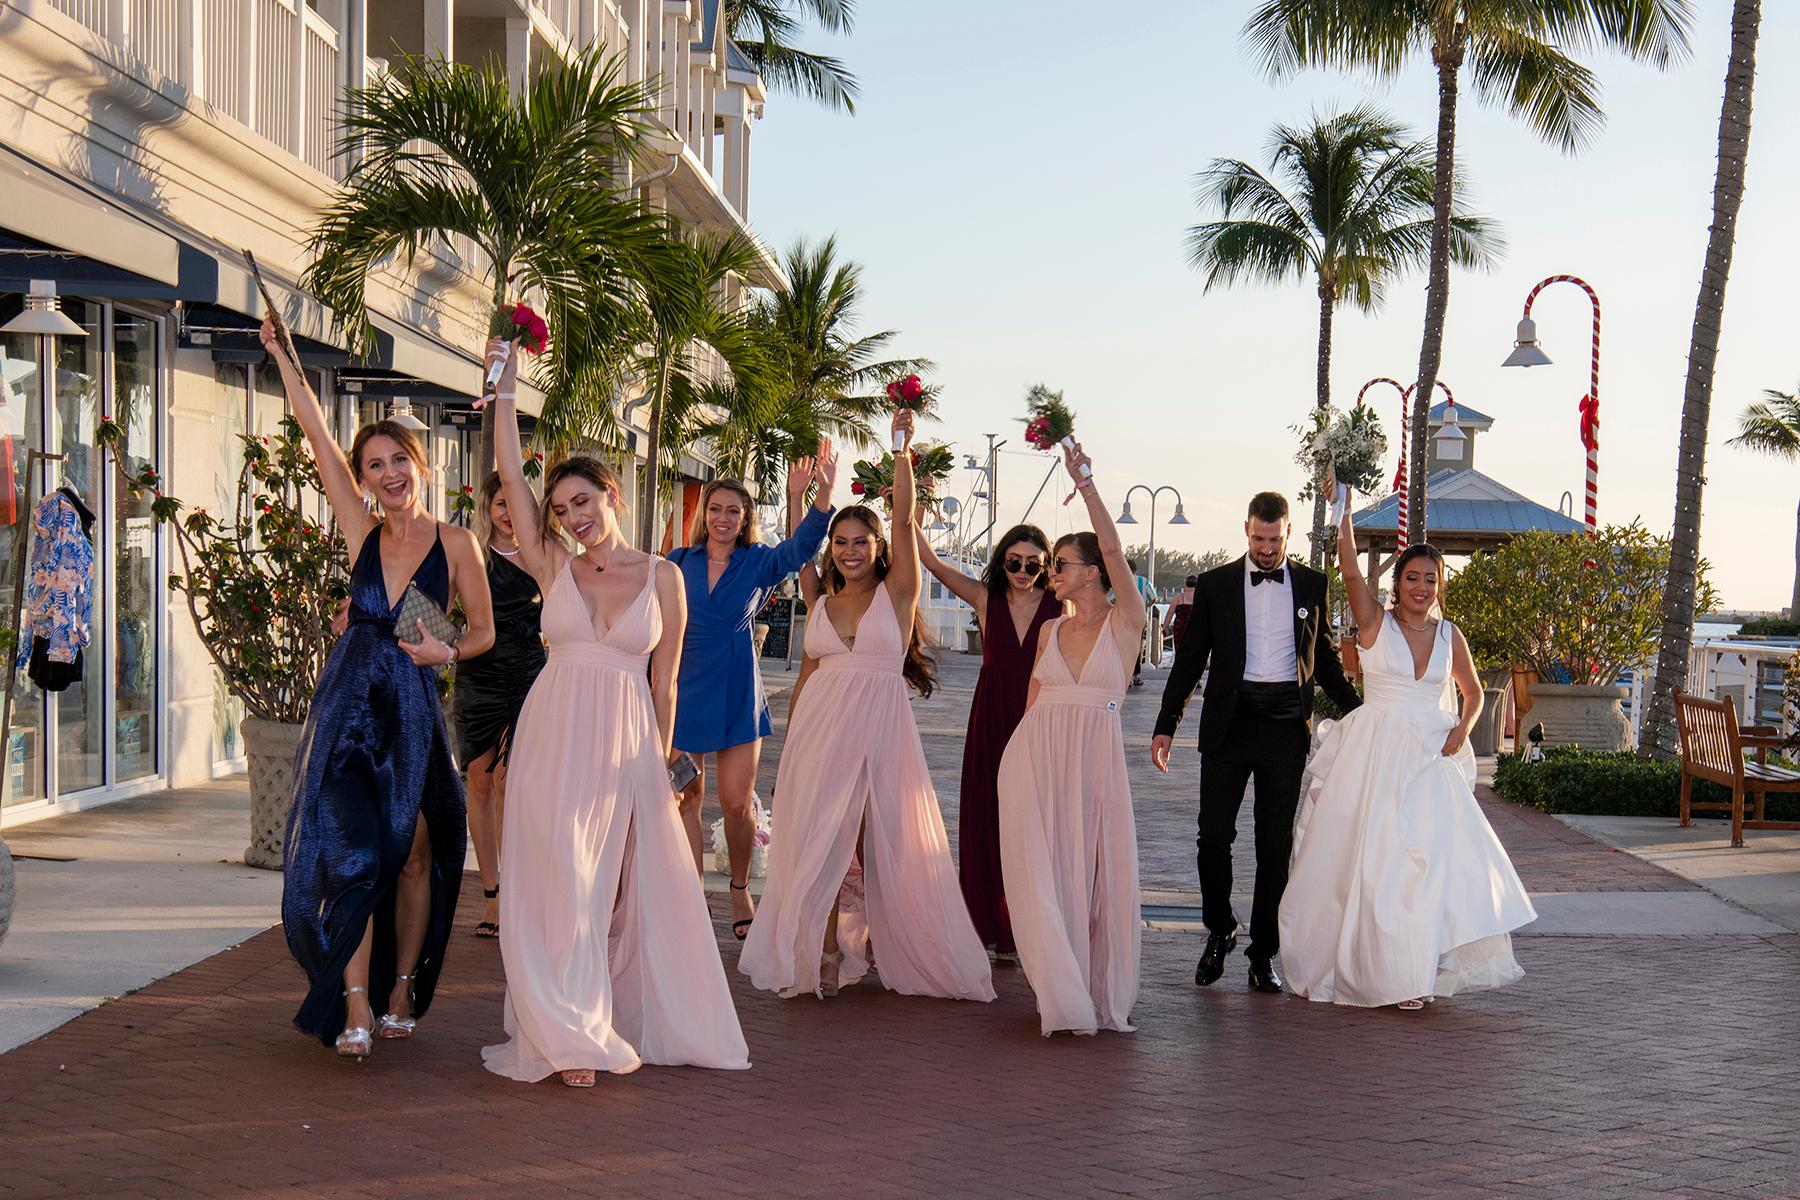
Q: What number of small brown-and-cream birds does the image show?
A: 0